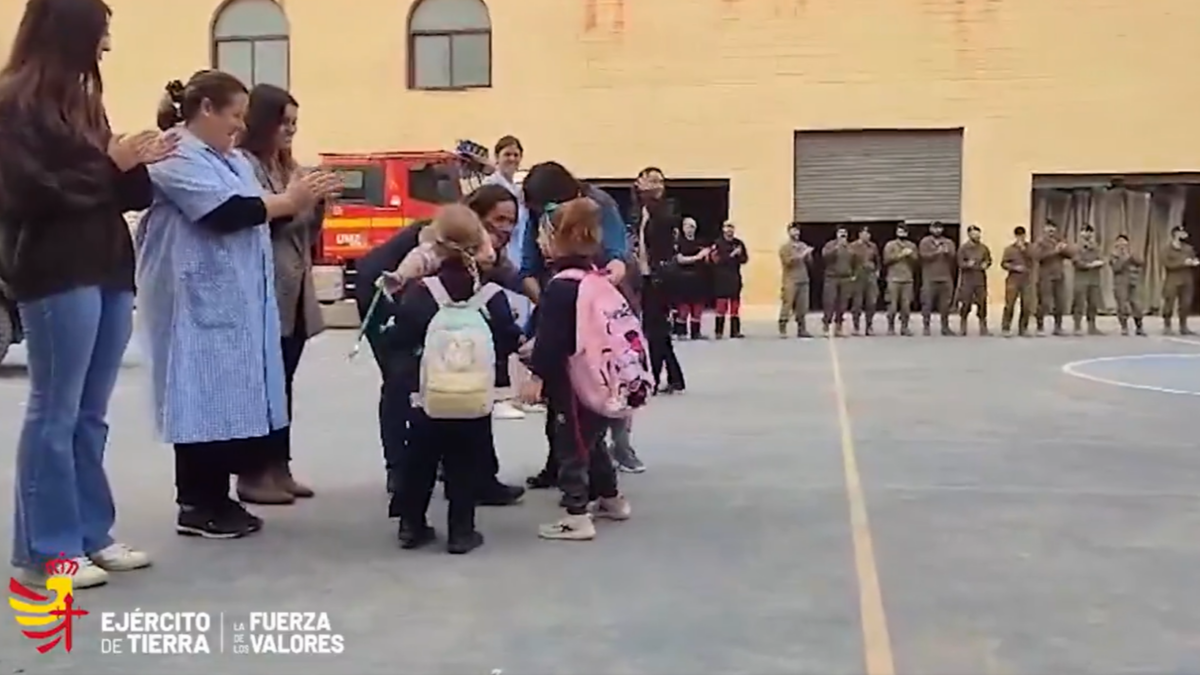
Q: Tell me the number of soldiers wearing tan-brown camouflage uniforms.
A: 11